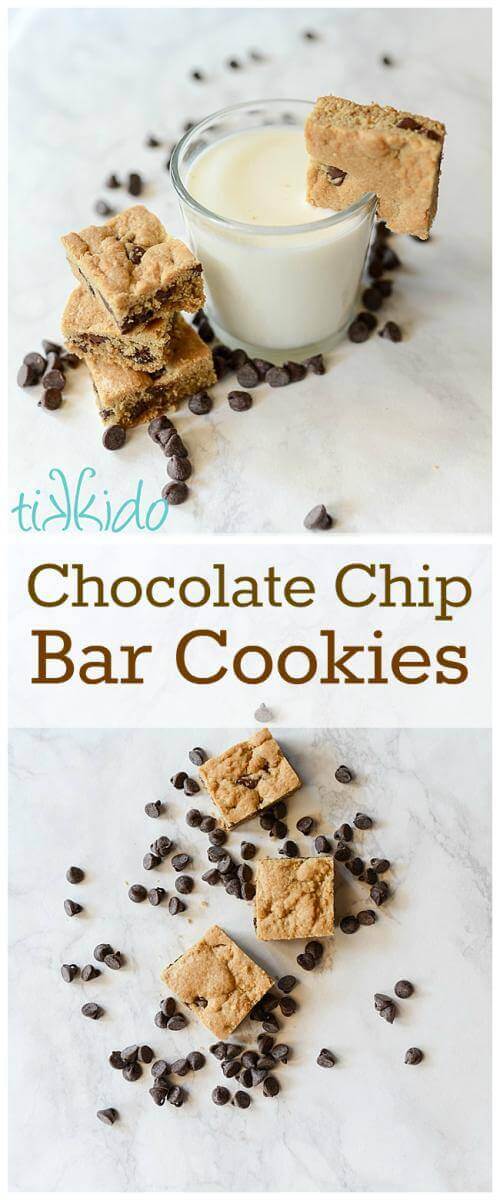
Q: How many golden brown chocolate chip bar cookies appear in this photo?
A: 7